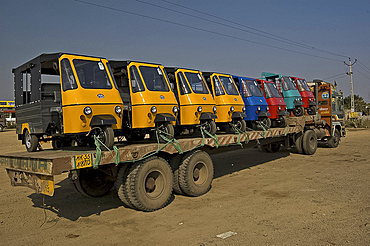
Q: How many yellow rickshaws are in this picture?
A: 4